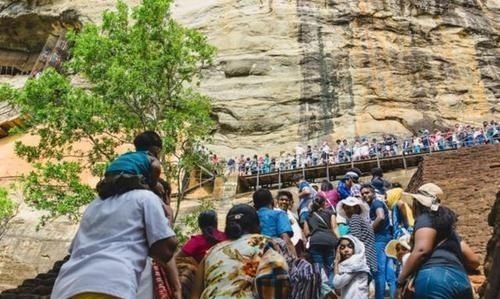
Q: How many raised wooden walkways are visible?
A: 1